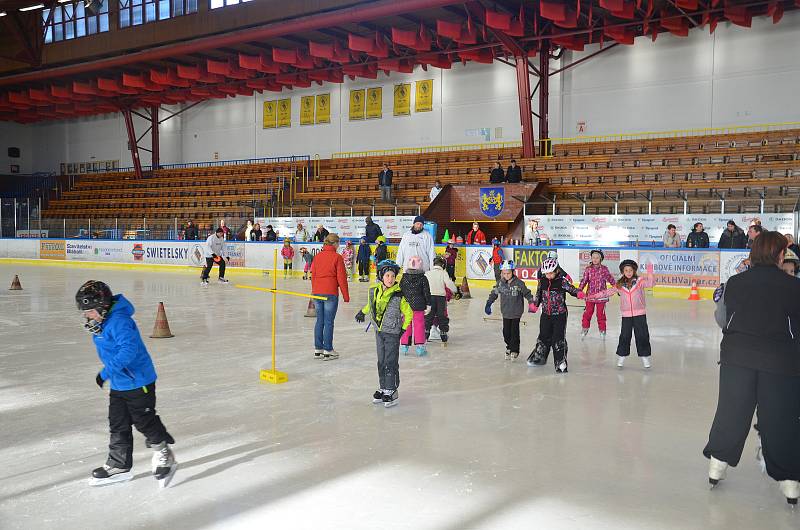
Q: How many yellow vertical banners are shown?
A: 8